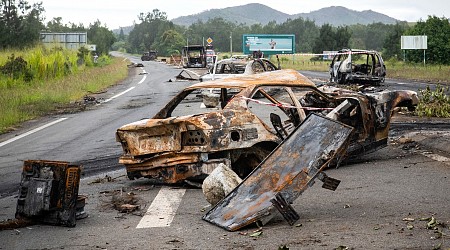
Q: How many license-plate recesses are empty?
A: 1